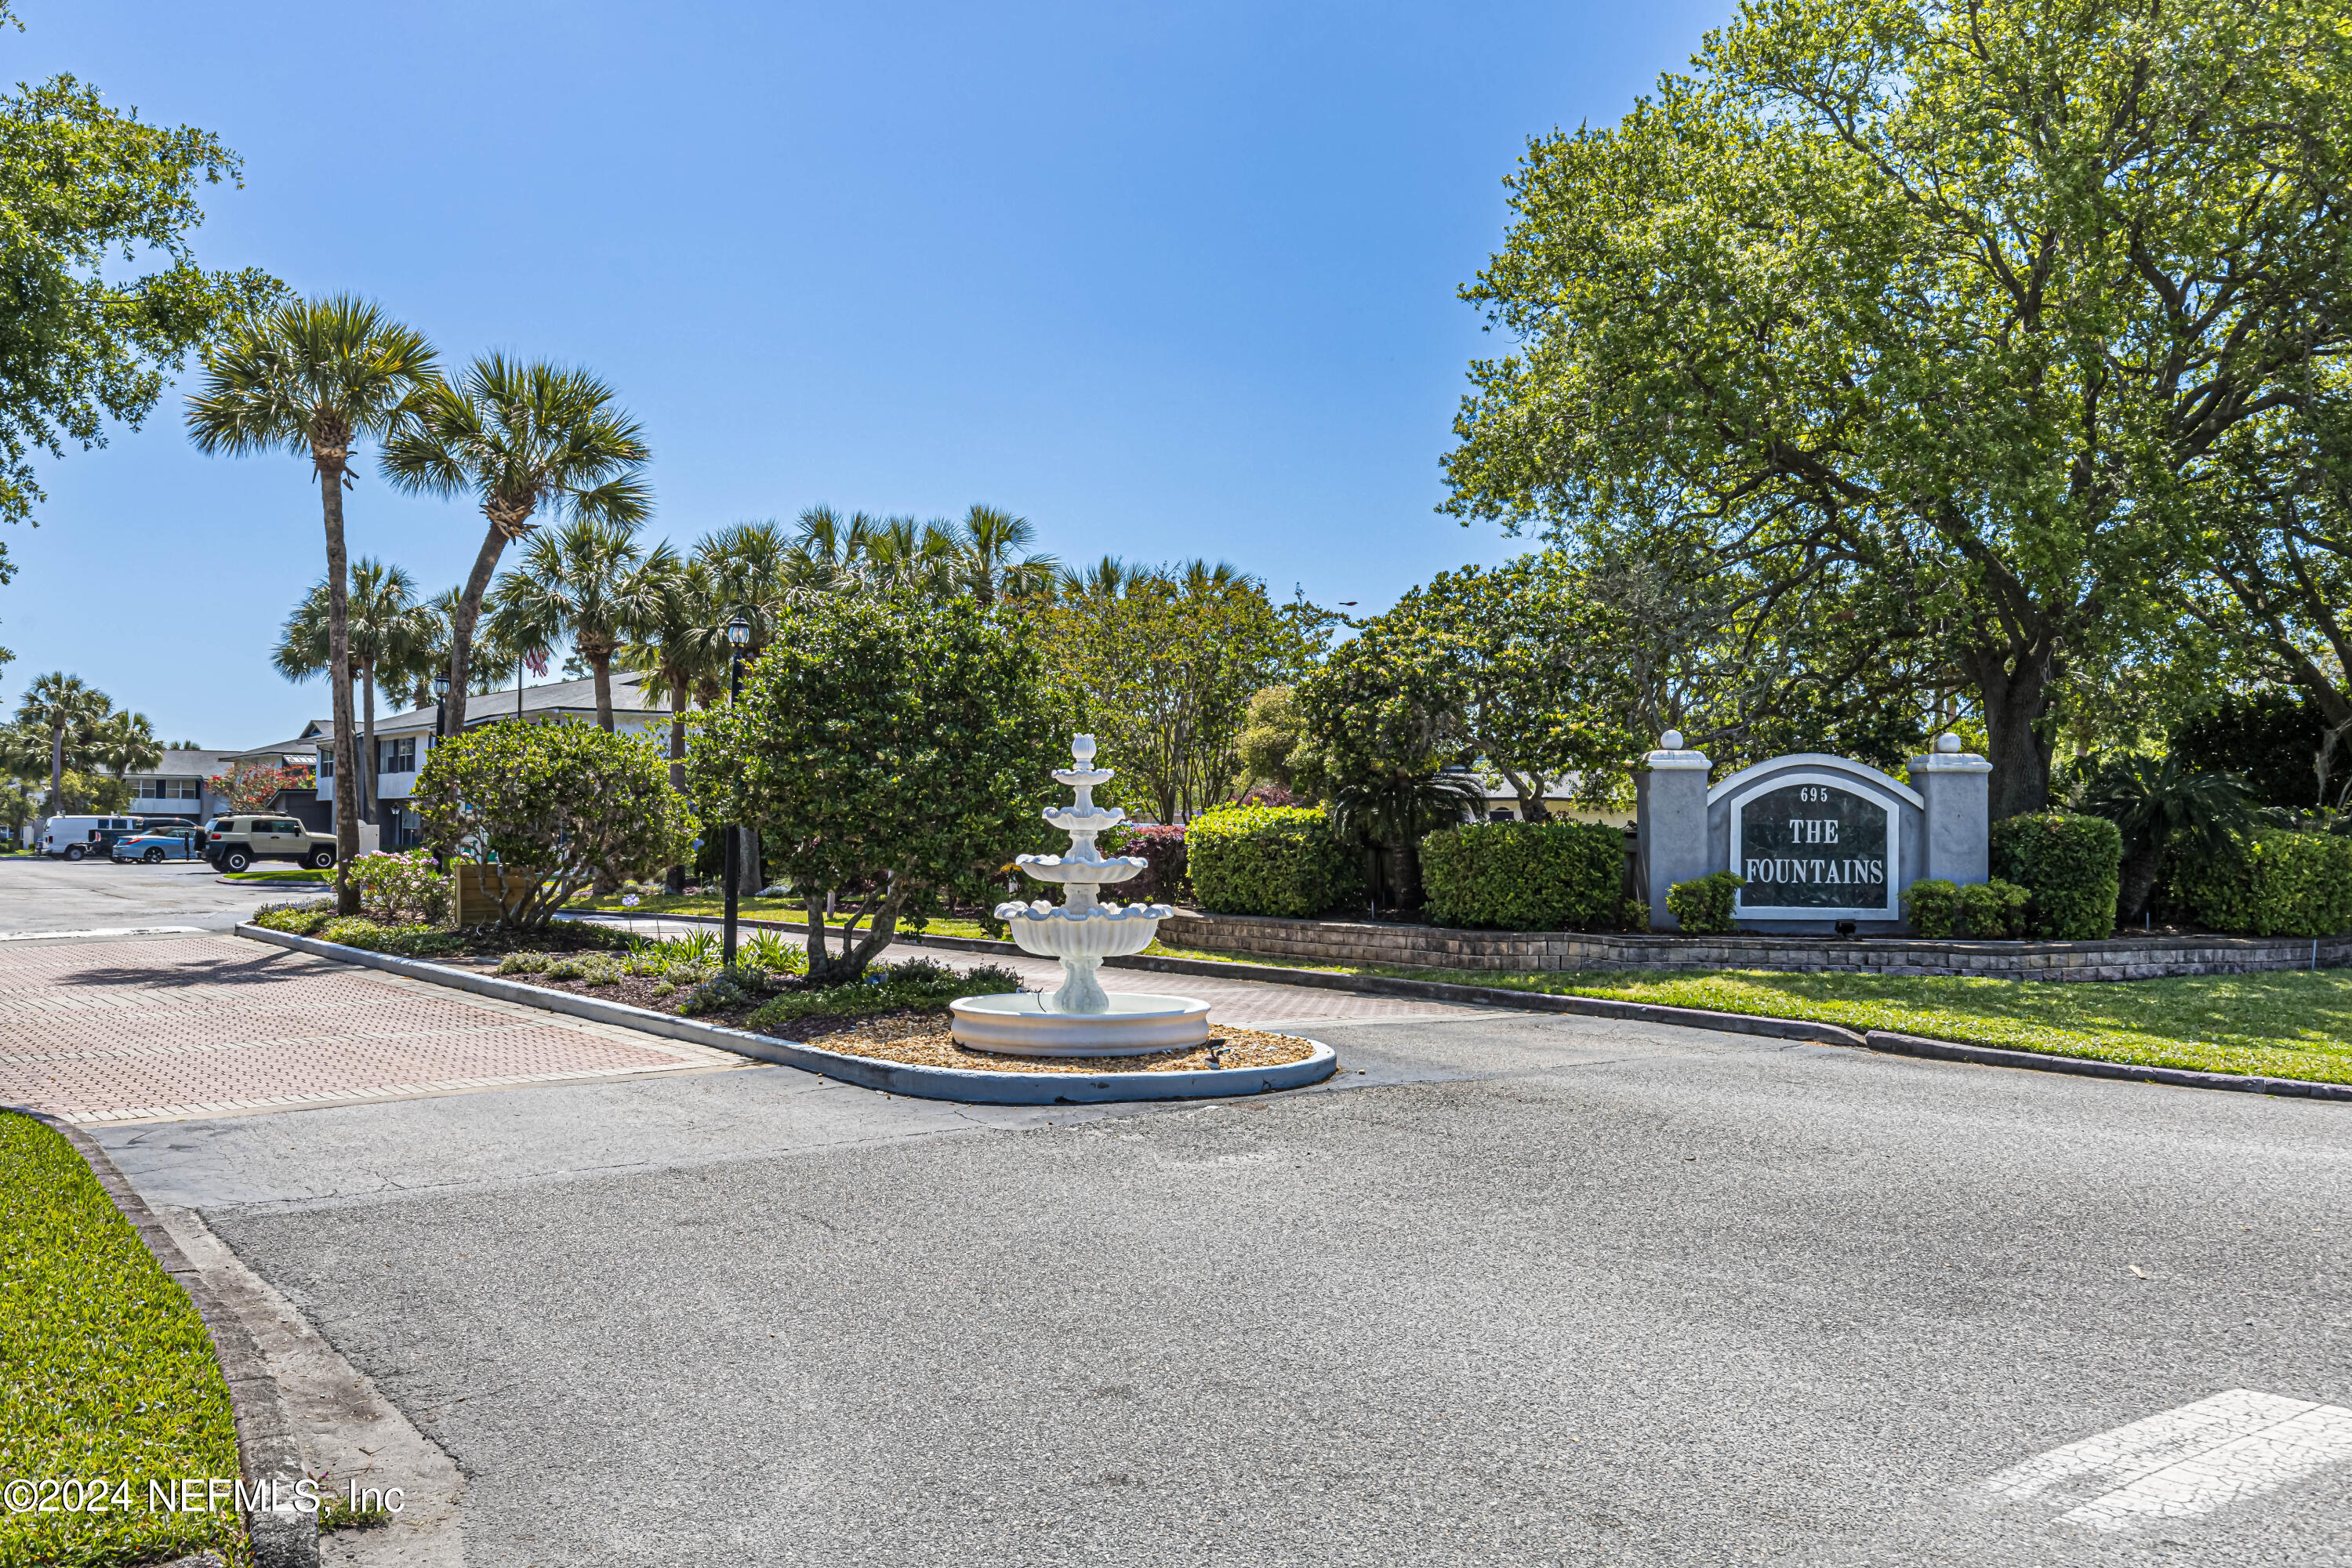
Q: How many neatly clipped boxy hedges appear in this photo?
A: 4